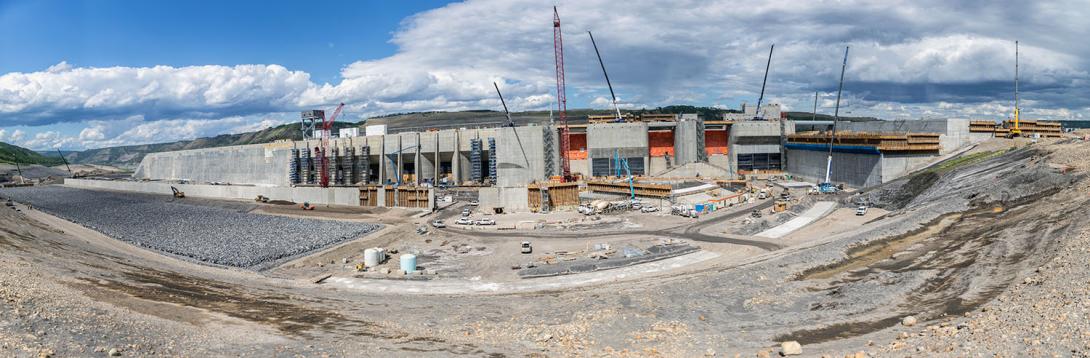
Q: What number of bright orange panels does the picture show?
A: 3